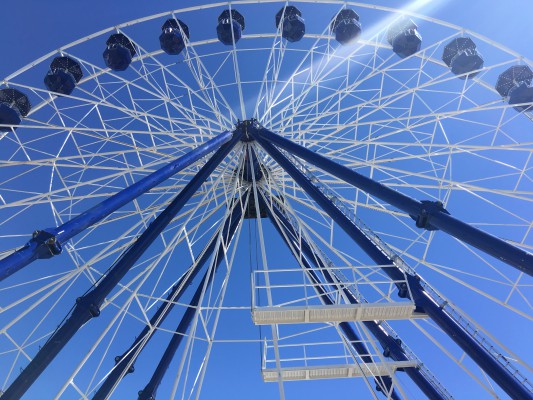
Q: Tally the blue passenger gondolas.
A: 10